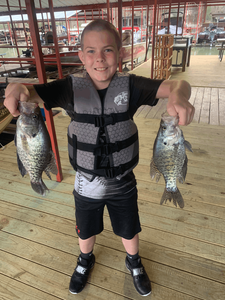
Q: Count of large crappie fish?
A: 2